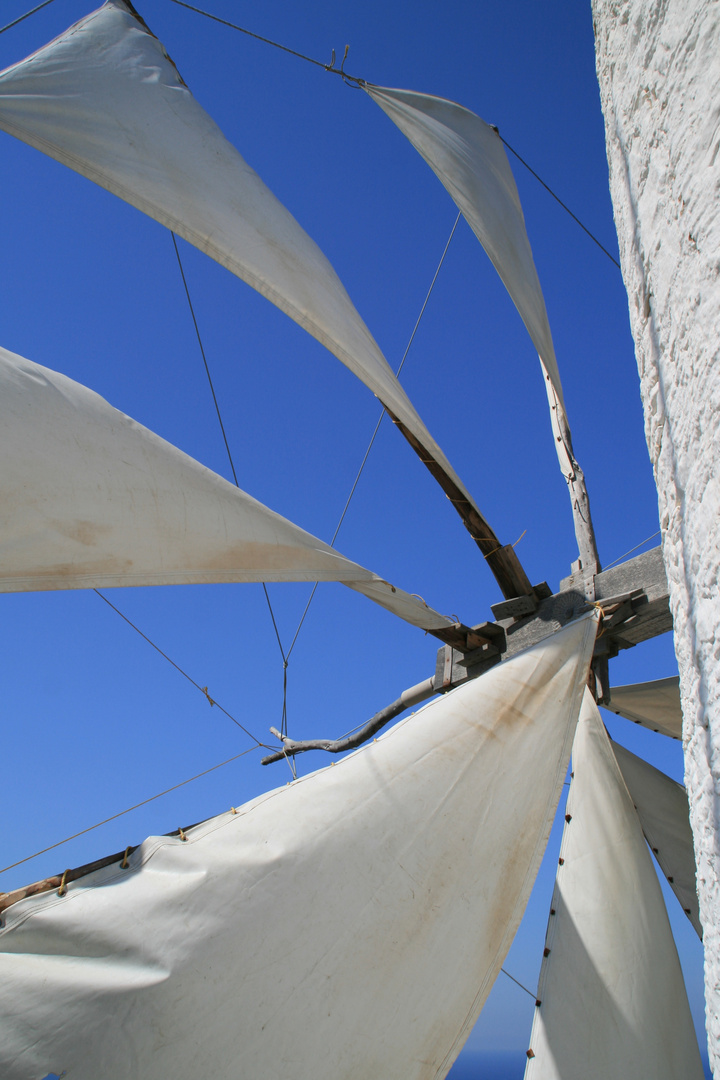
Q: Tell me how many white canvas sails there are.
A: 7